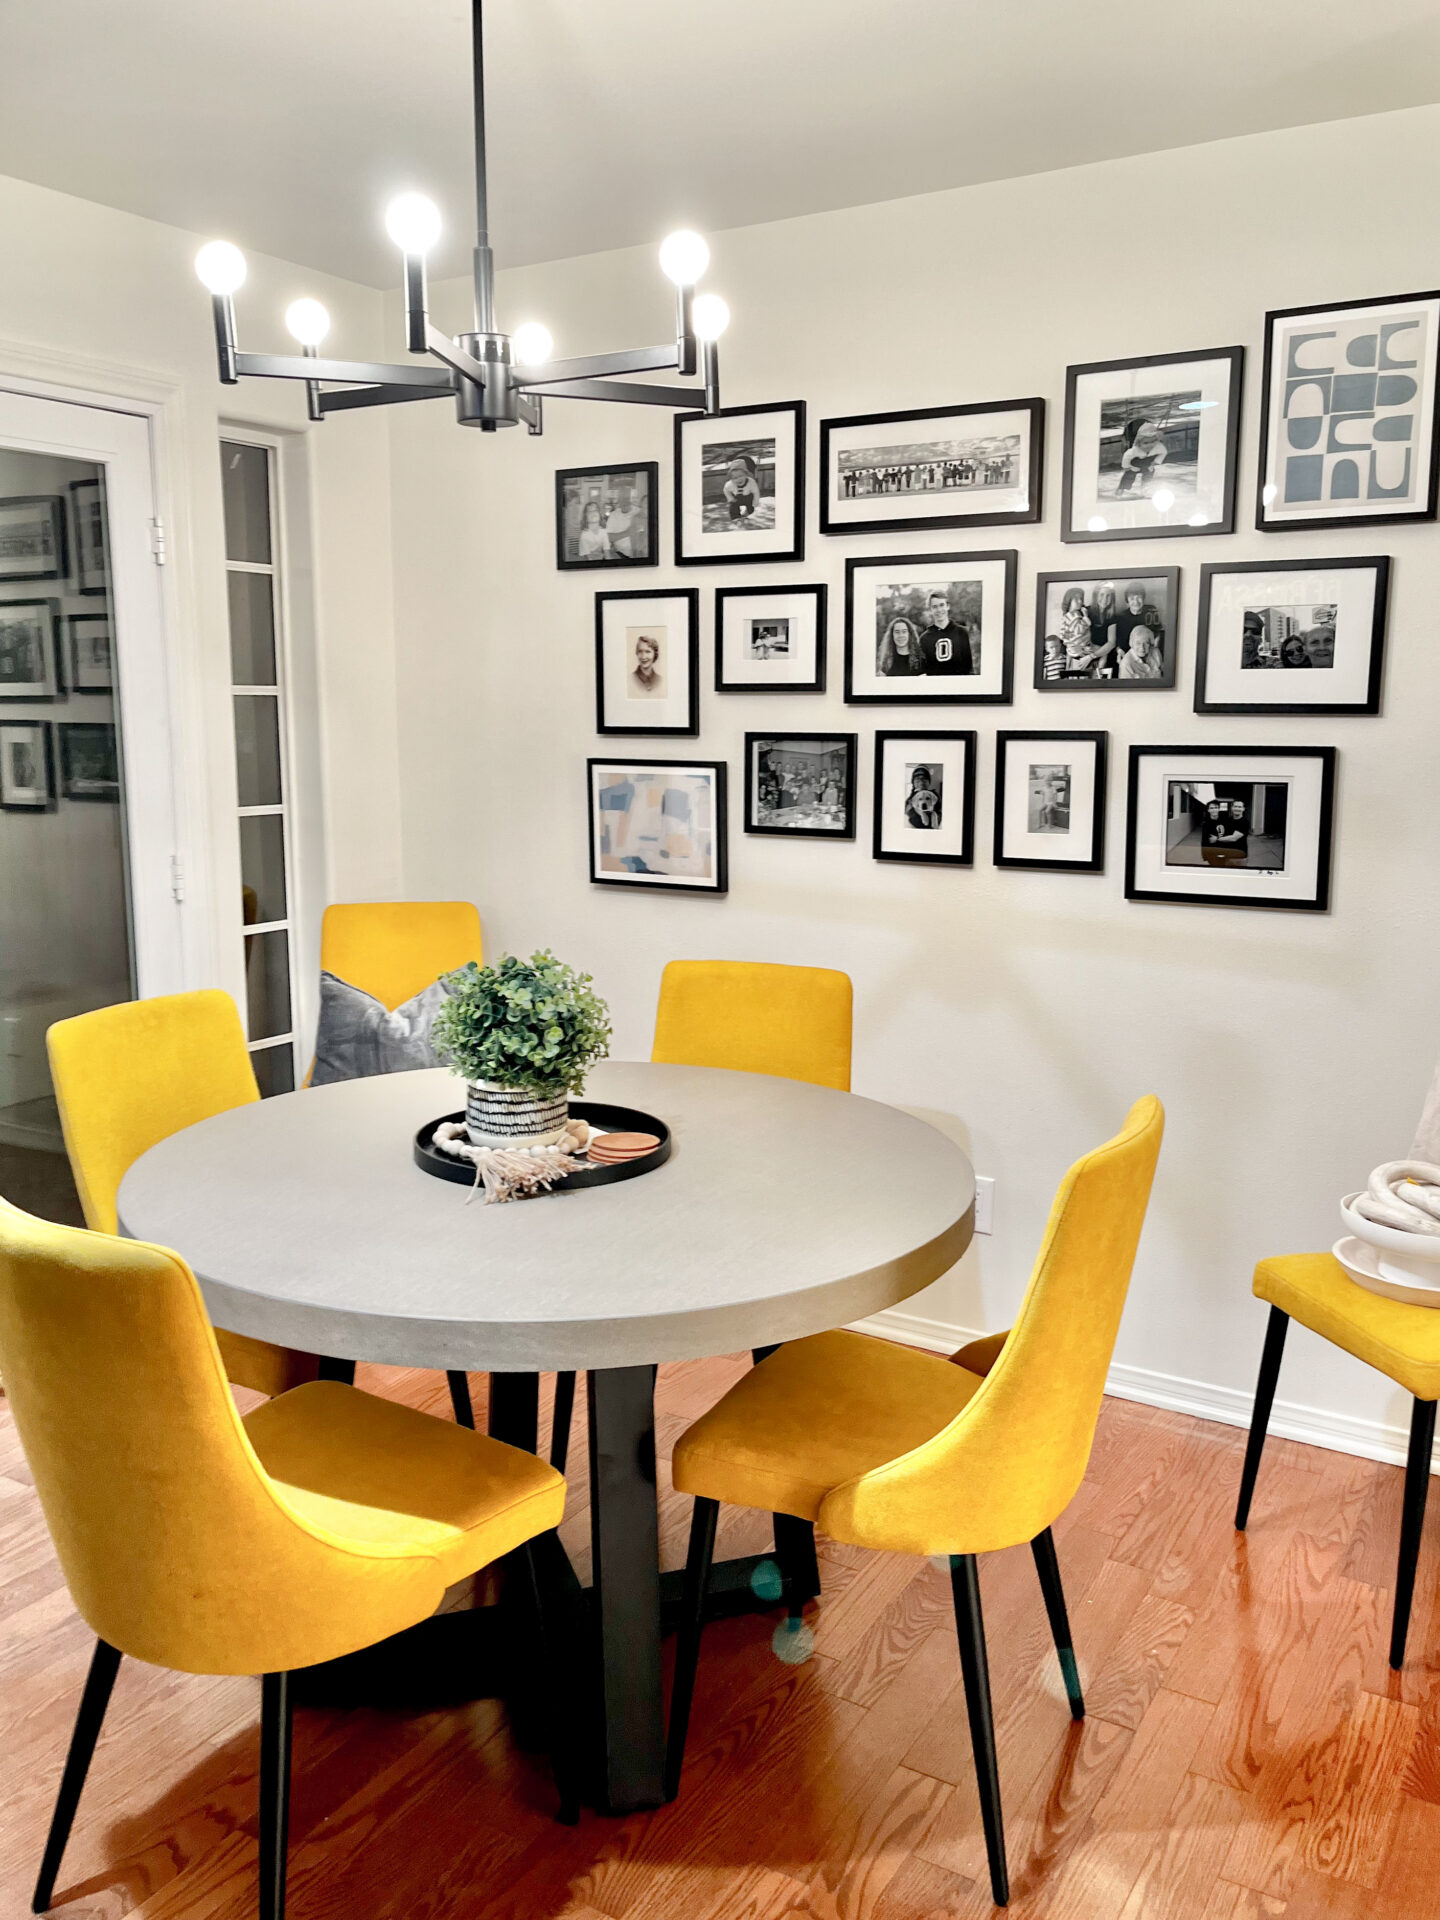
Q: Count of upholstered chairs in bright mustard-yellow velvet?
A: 6